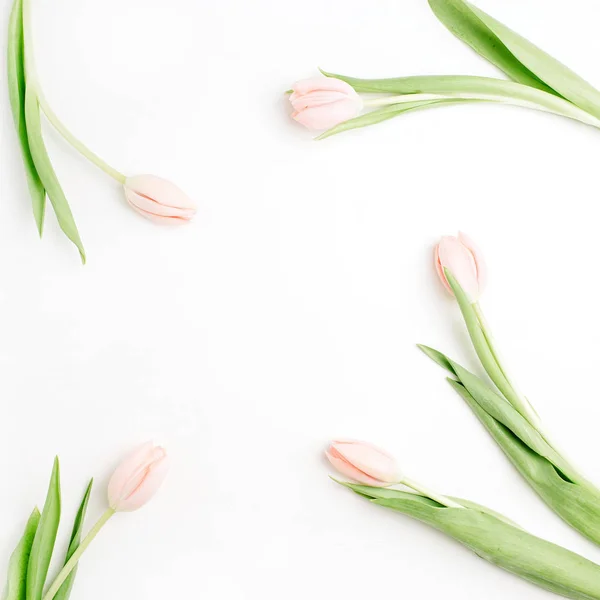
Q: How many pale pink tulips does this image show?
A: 5